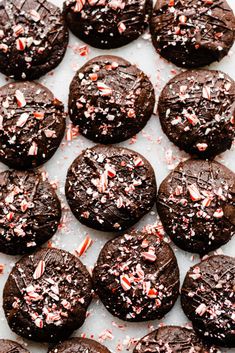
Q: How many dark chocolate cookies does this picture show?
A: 15